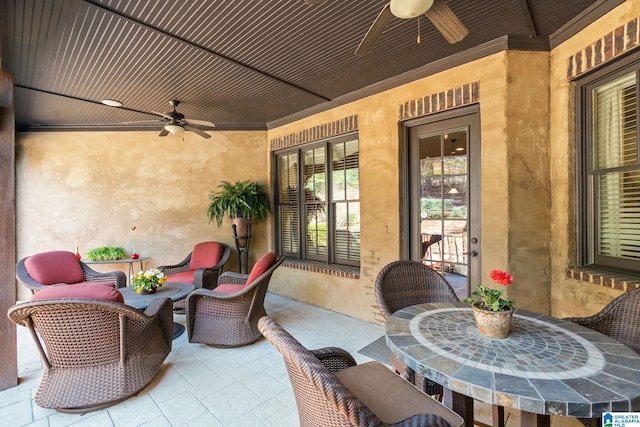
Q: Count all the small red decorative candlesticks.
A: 2